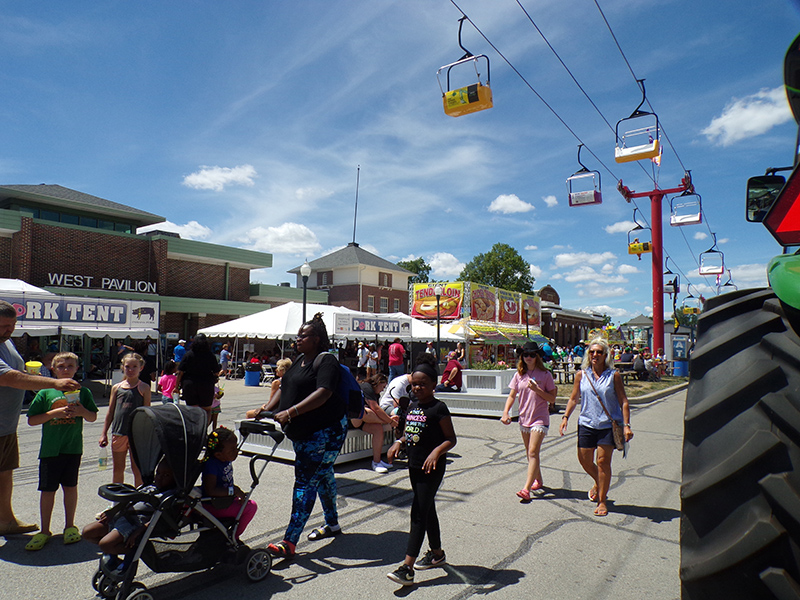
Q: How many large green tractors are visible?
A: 1